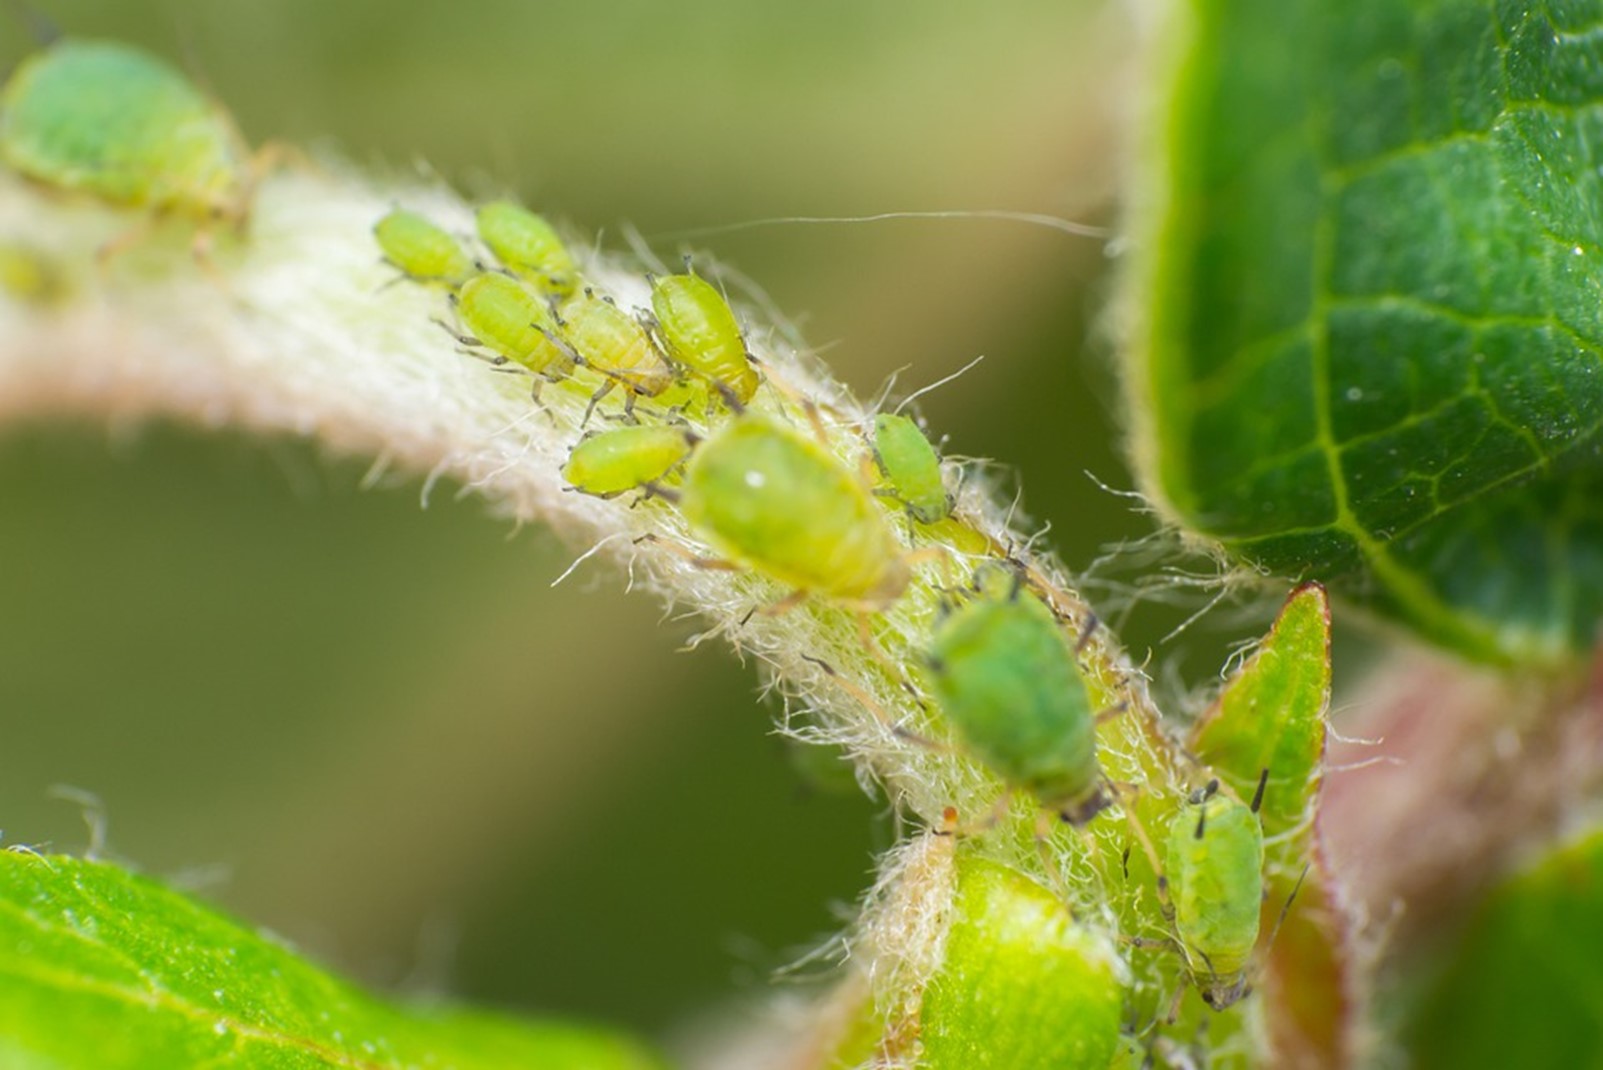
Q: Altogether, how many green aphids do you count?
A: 11